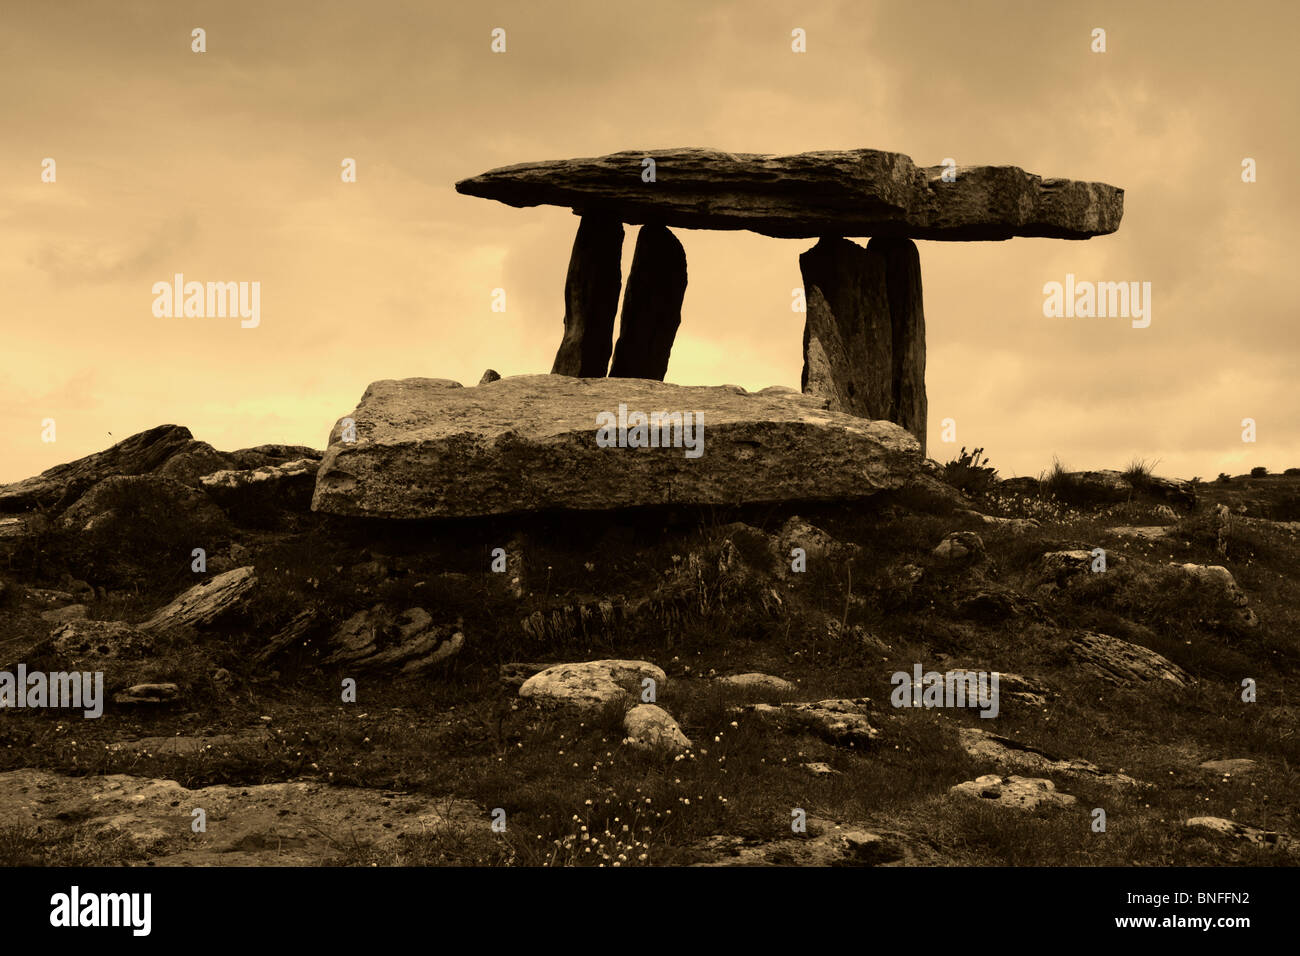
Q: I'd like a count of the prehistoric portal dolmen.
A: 1